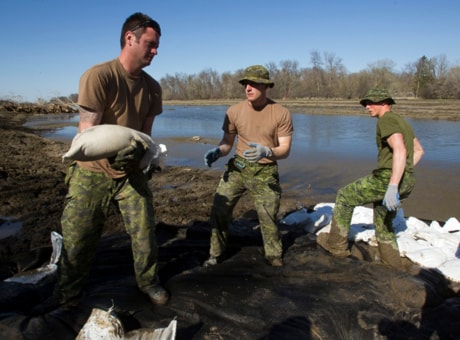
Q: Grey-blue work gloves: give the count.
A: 3